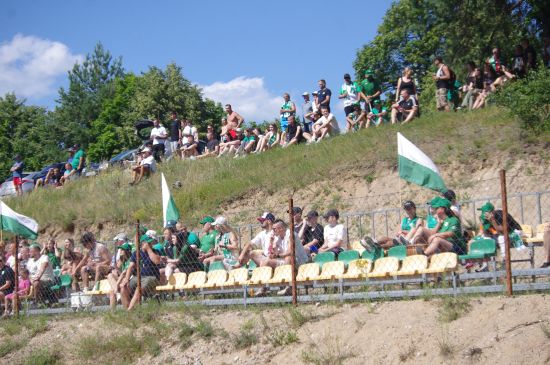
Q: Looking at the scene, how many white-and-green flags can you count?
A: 3